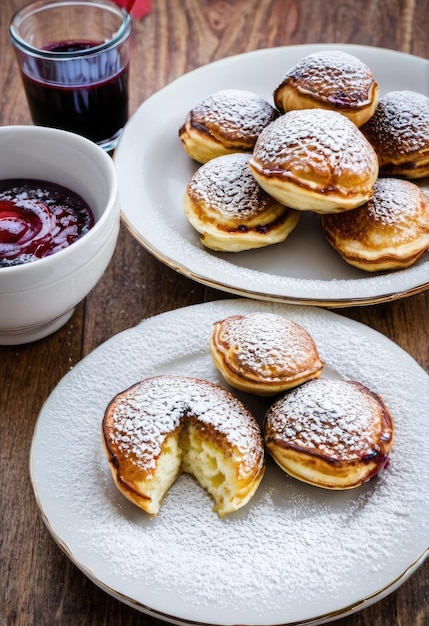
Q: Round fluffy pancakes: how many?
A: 9